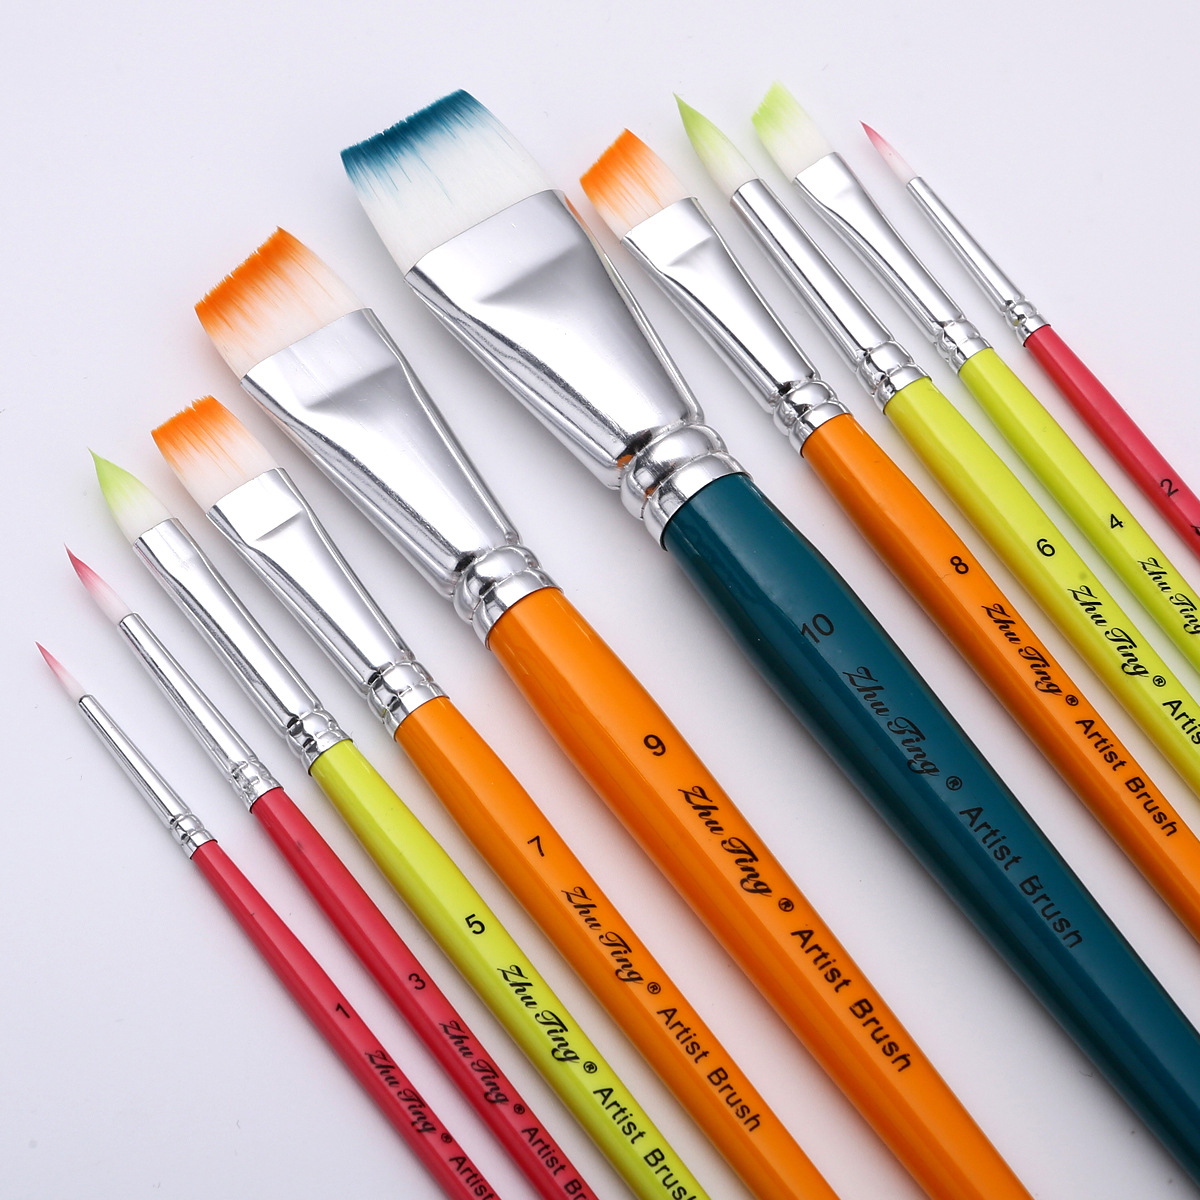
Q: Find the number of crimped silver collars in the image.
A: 10